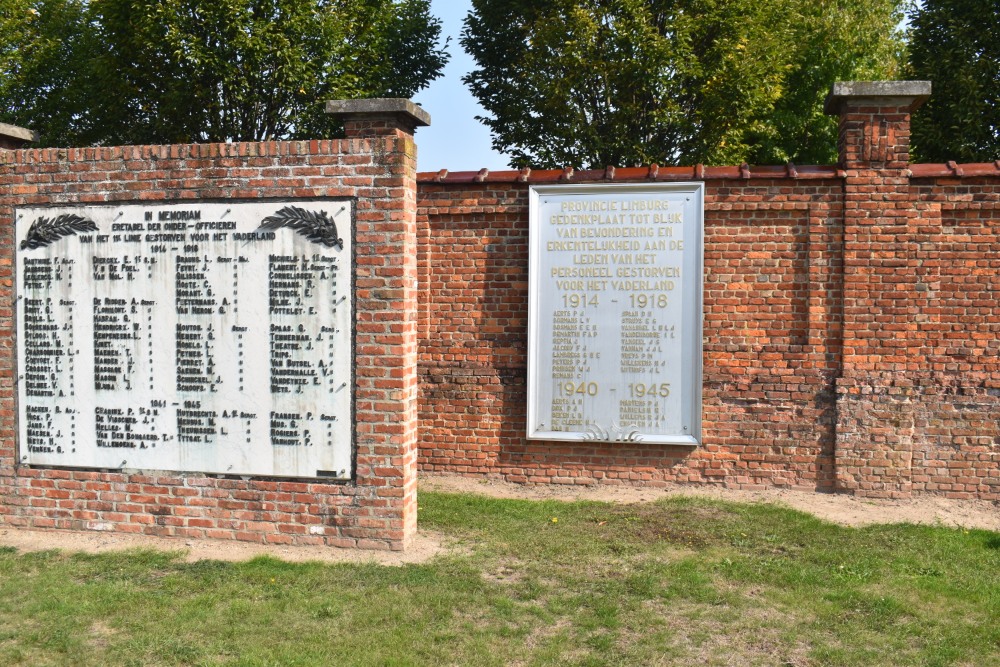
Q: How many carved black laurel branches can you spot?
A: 2